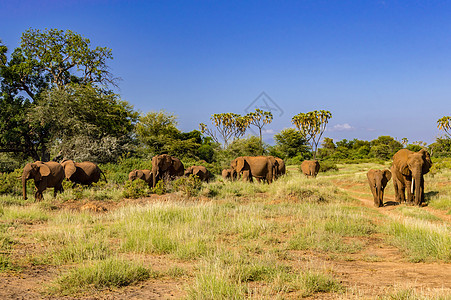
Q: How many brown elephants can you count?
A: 11